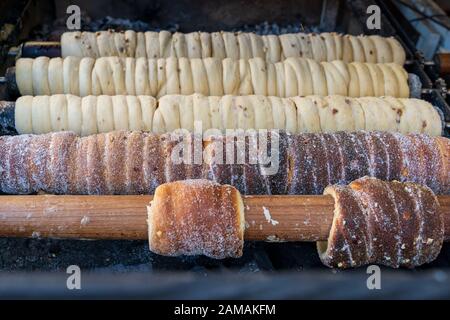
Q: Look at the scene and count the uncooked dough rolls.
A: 3